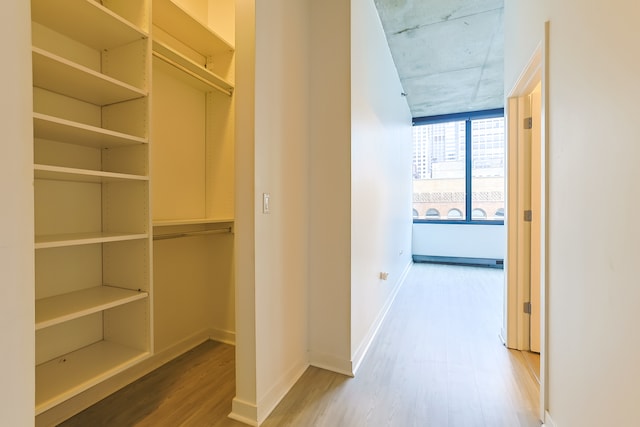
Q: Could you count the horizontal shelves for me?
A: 10